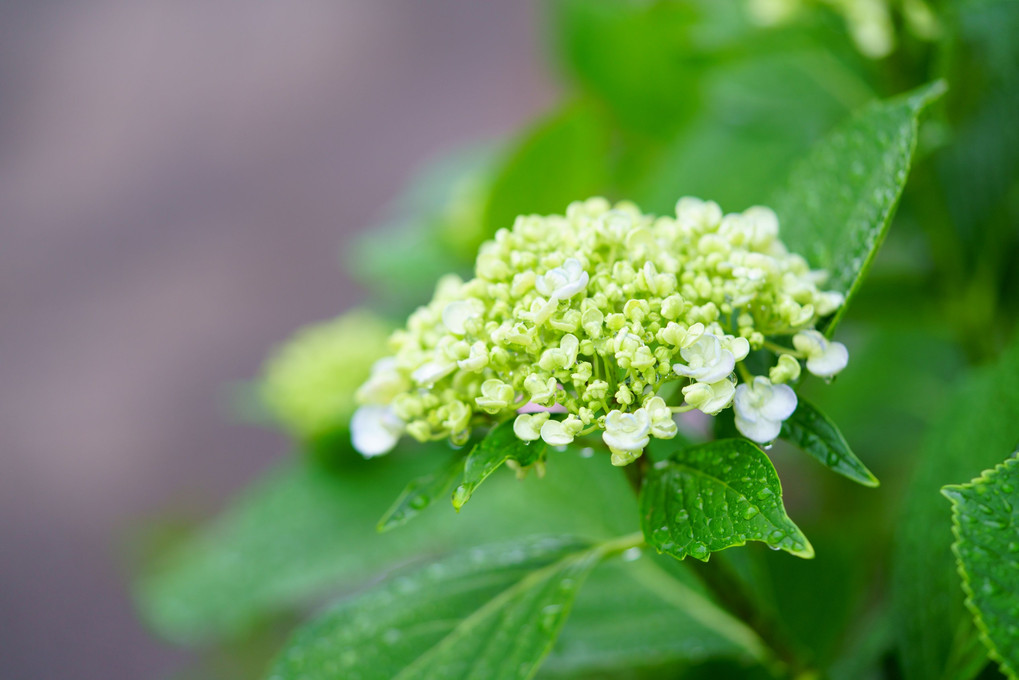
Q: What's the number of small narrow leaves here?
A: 3